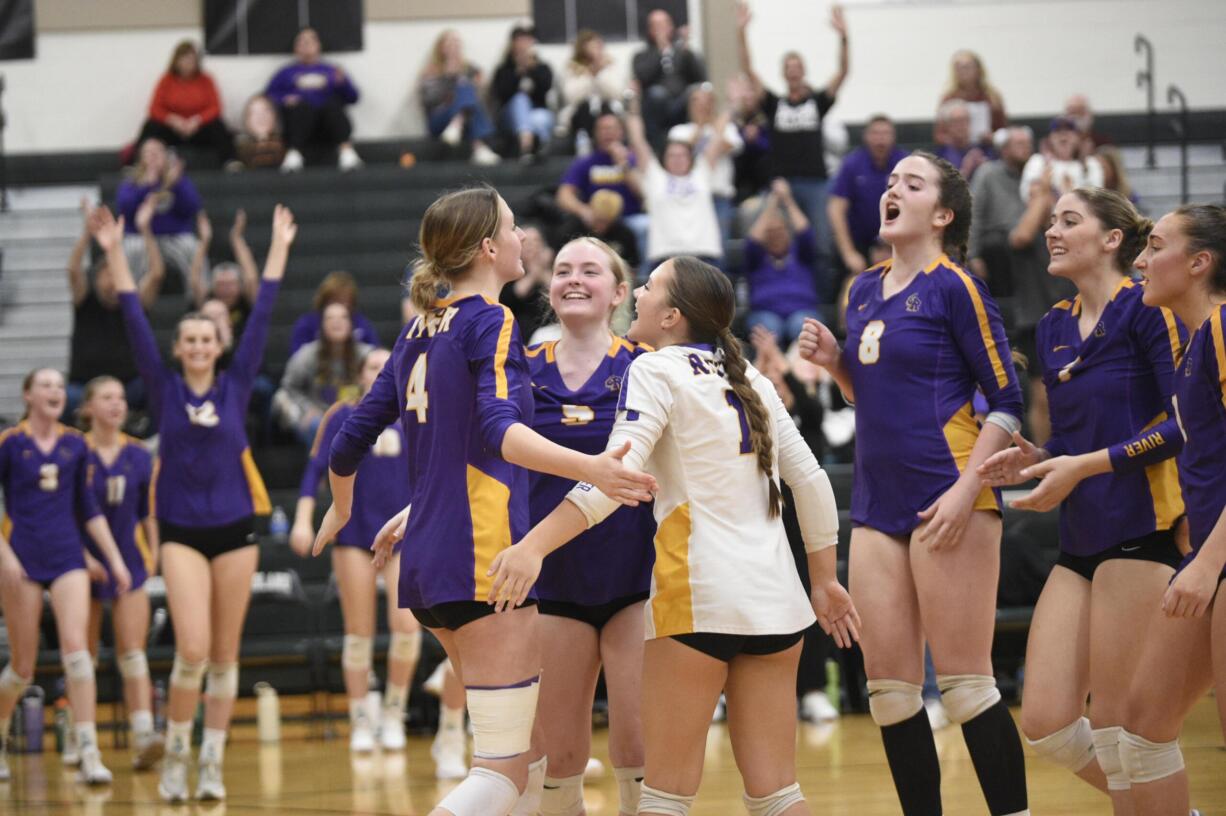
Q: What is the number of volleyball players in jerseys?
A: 10